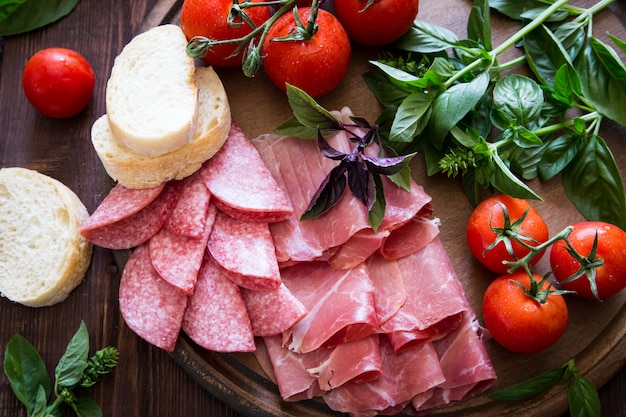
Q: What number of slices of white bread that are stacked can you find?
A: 2